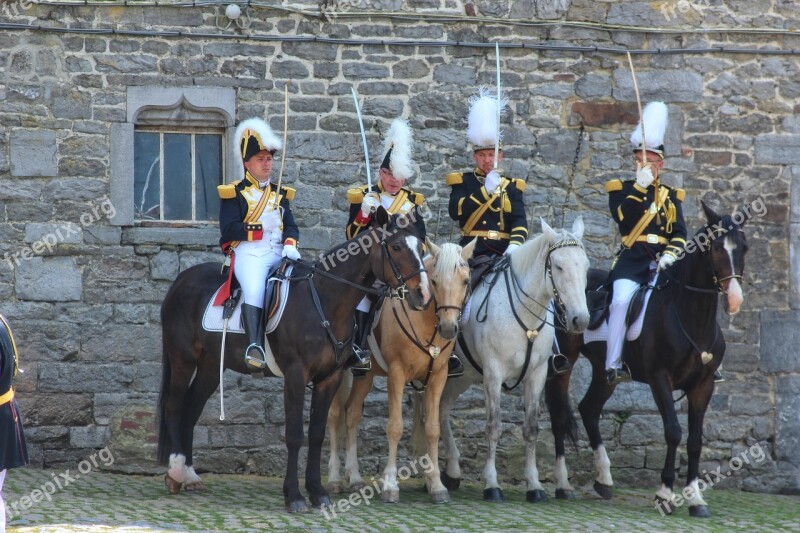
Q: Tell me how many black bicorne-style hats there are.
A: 2